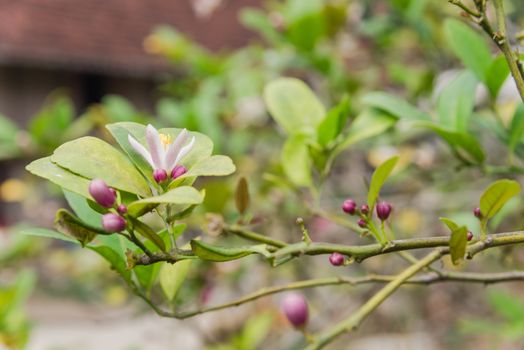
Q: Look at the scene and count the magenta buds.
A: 13